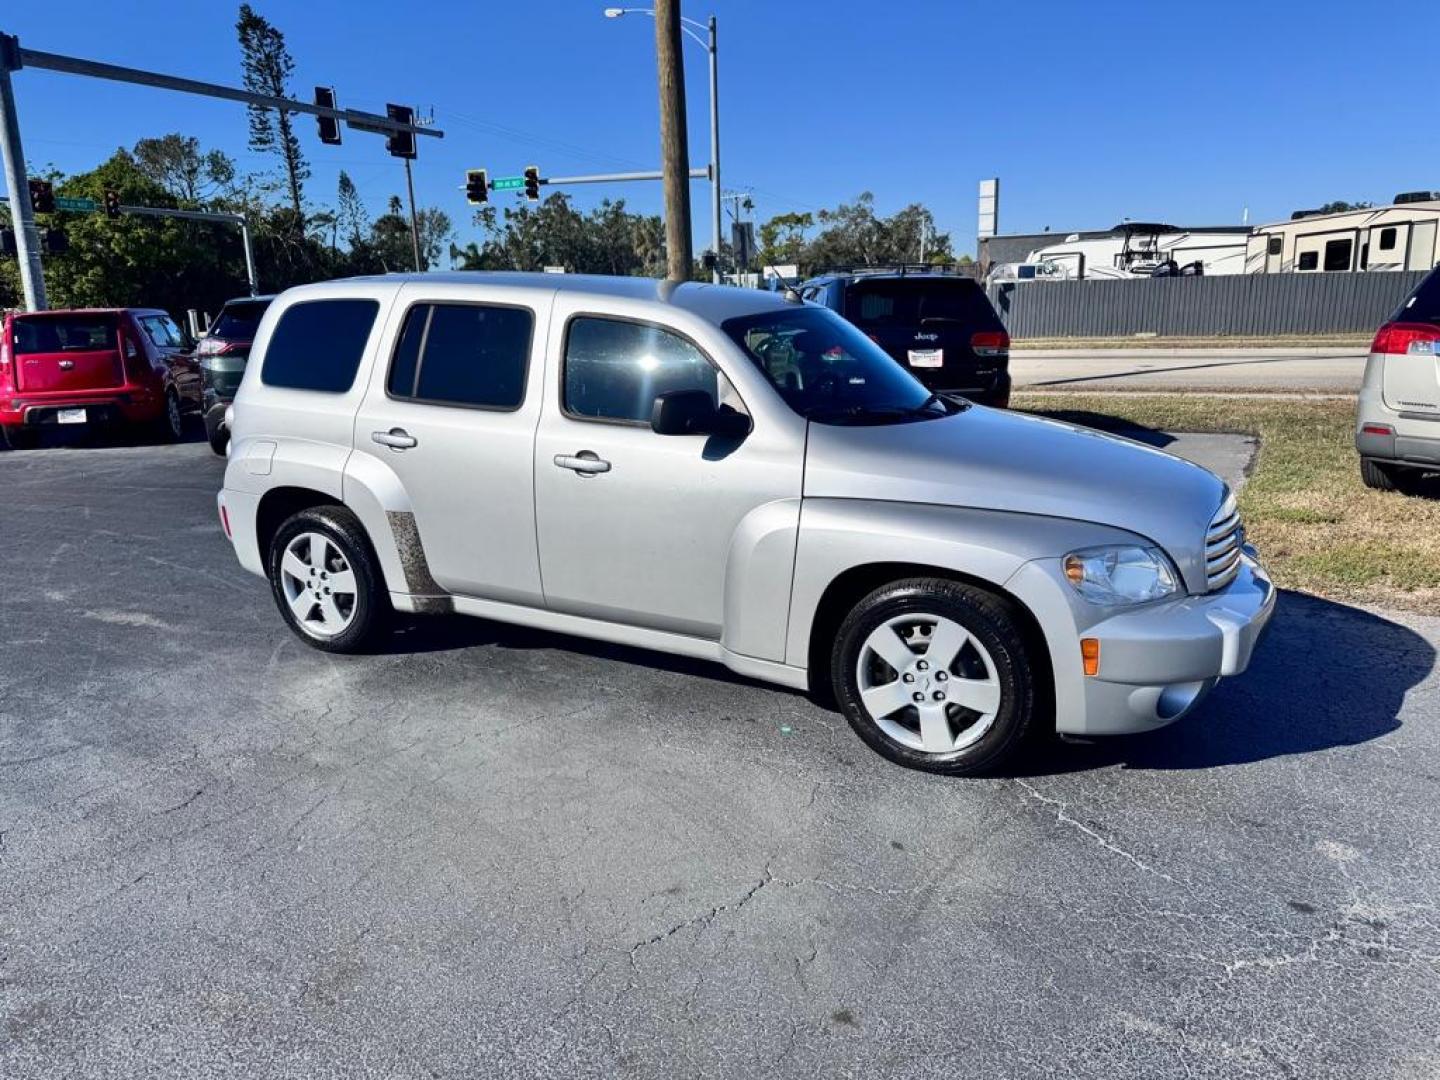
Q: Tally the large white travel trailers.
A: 2